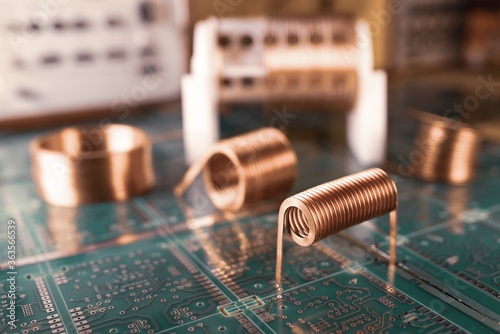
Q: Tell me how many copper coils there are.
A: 4